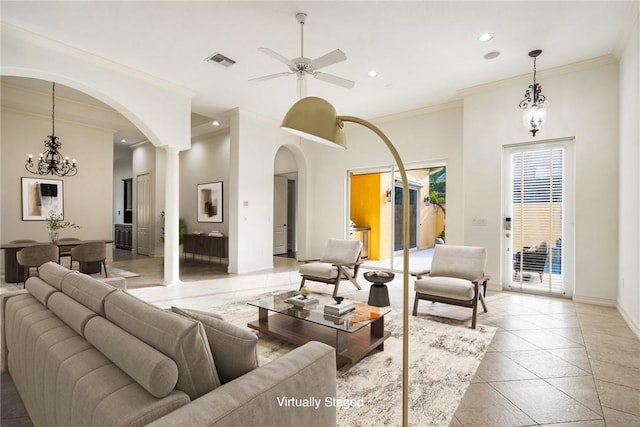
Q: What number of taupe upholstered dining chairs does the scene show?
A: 4